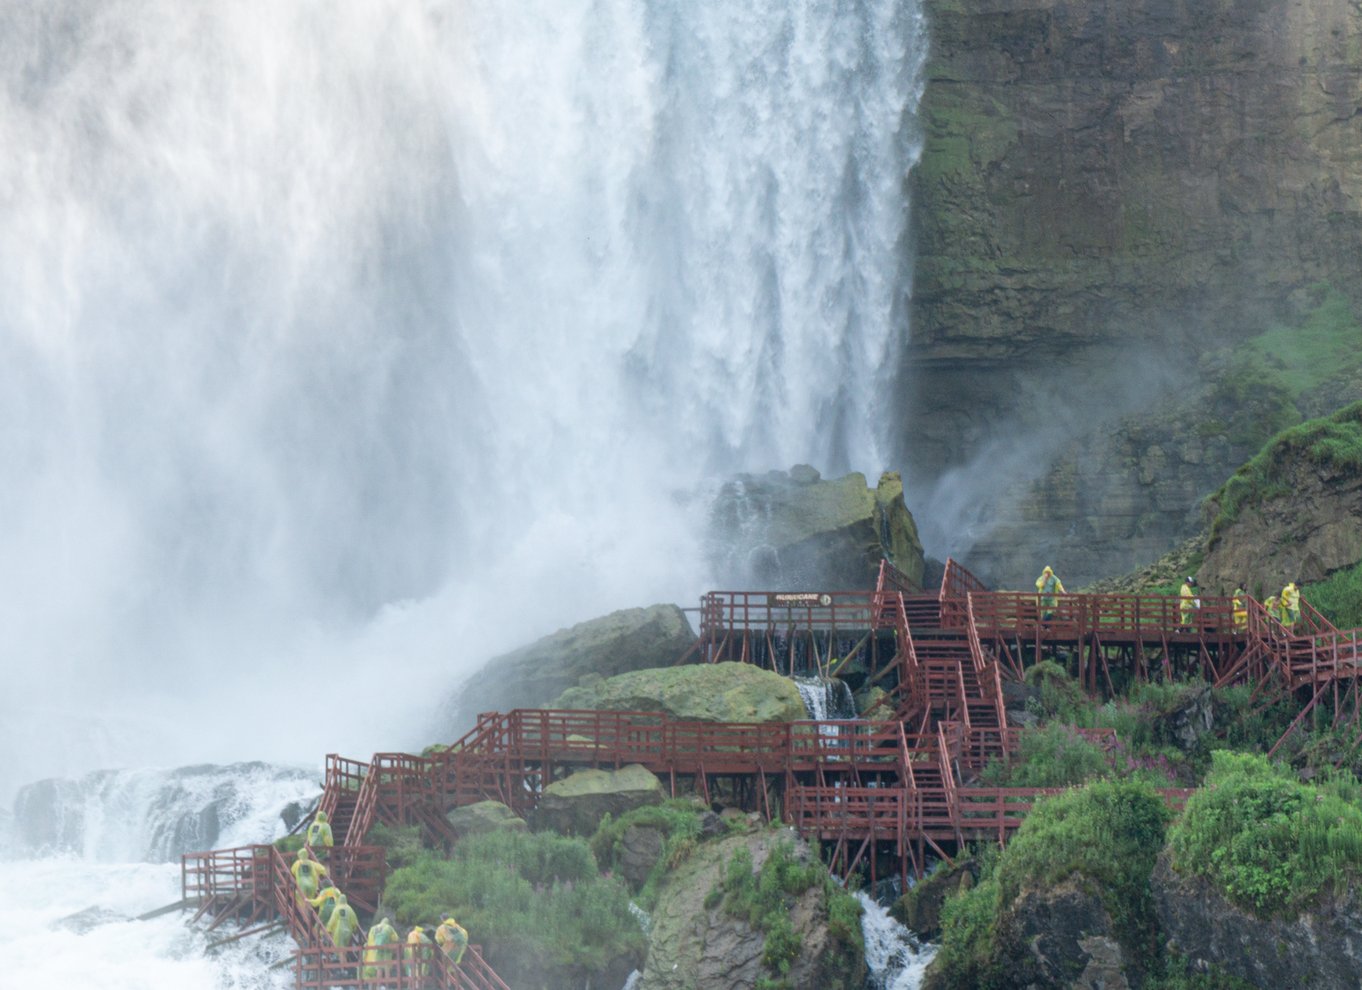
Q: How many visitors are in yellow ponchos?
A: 12